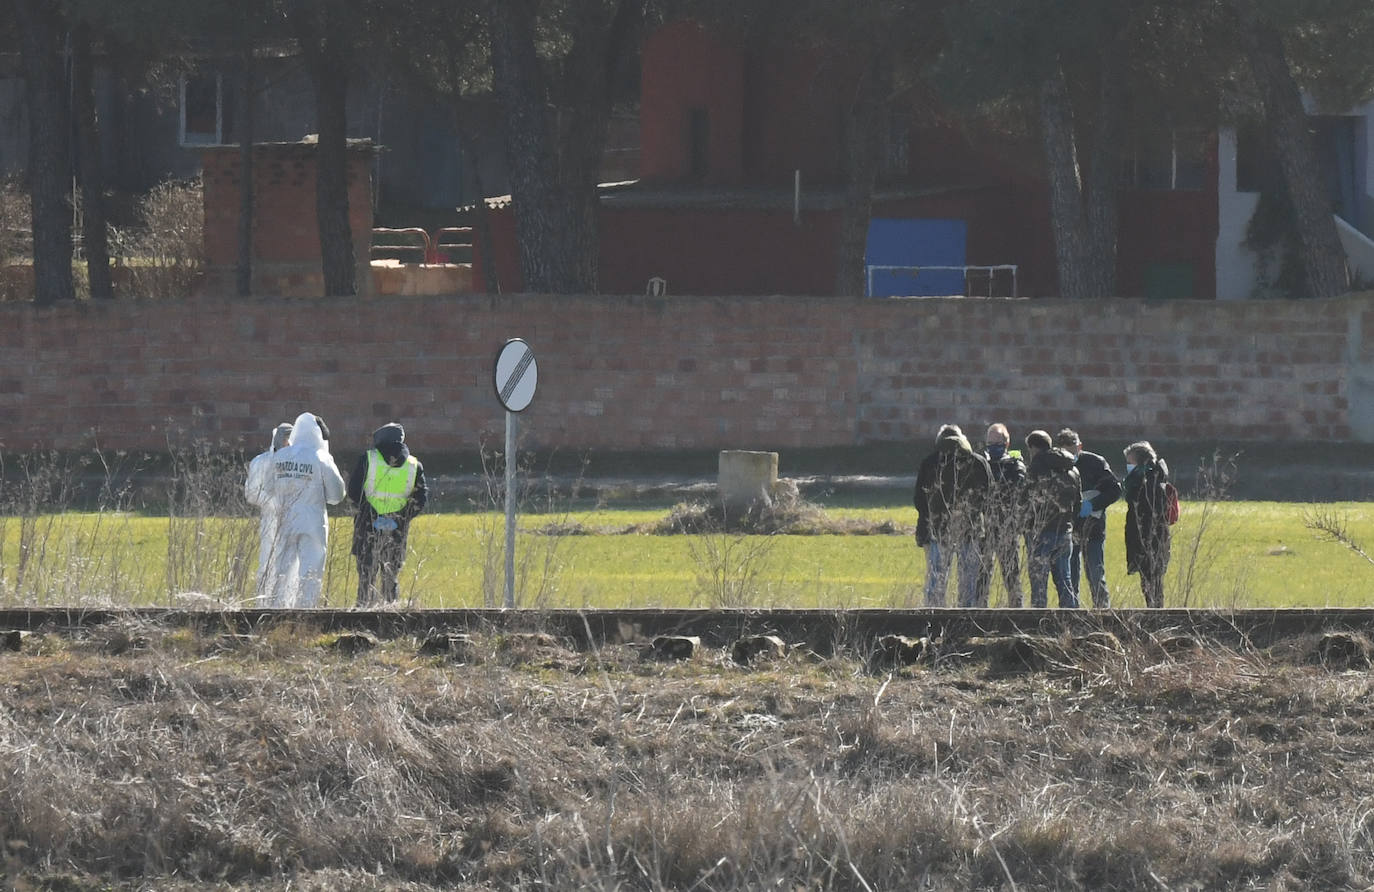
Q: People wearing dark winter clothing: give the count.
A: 6